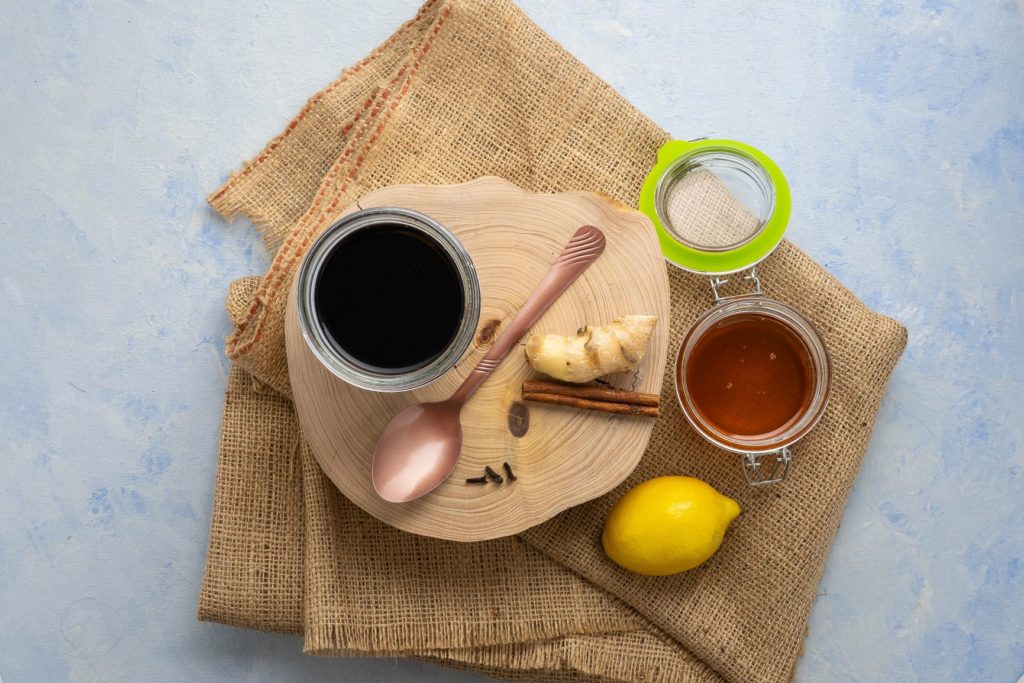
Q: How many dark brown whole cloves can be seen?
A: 3